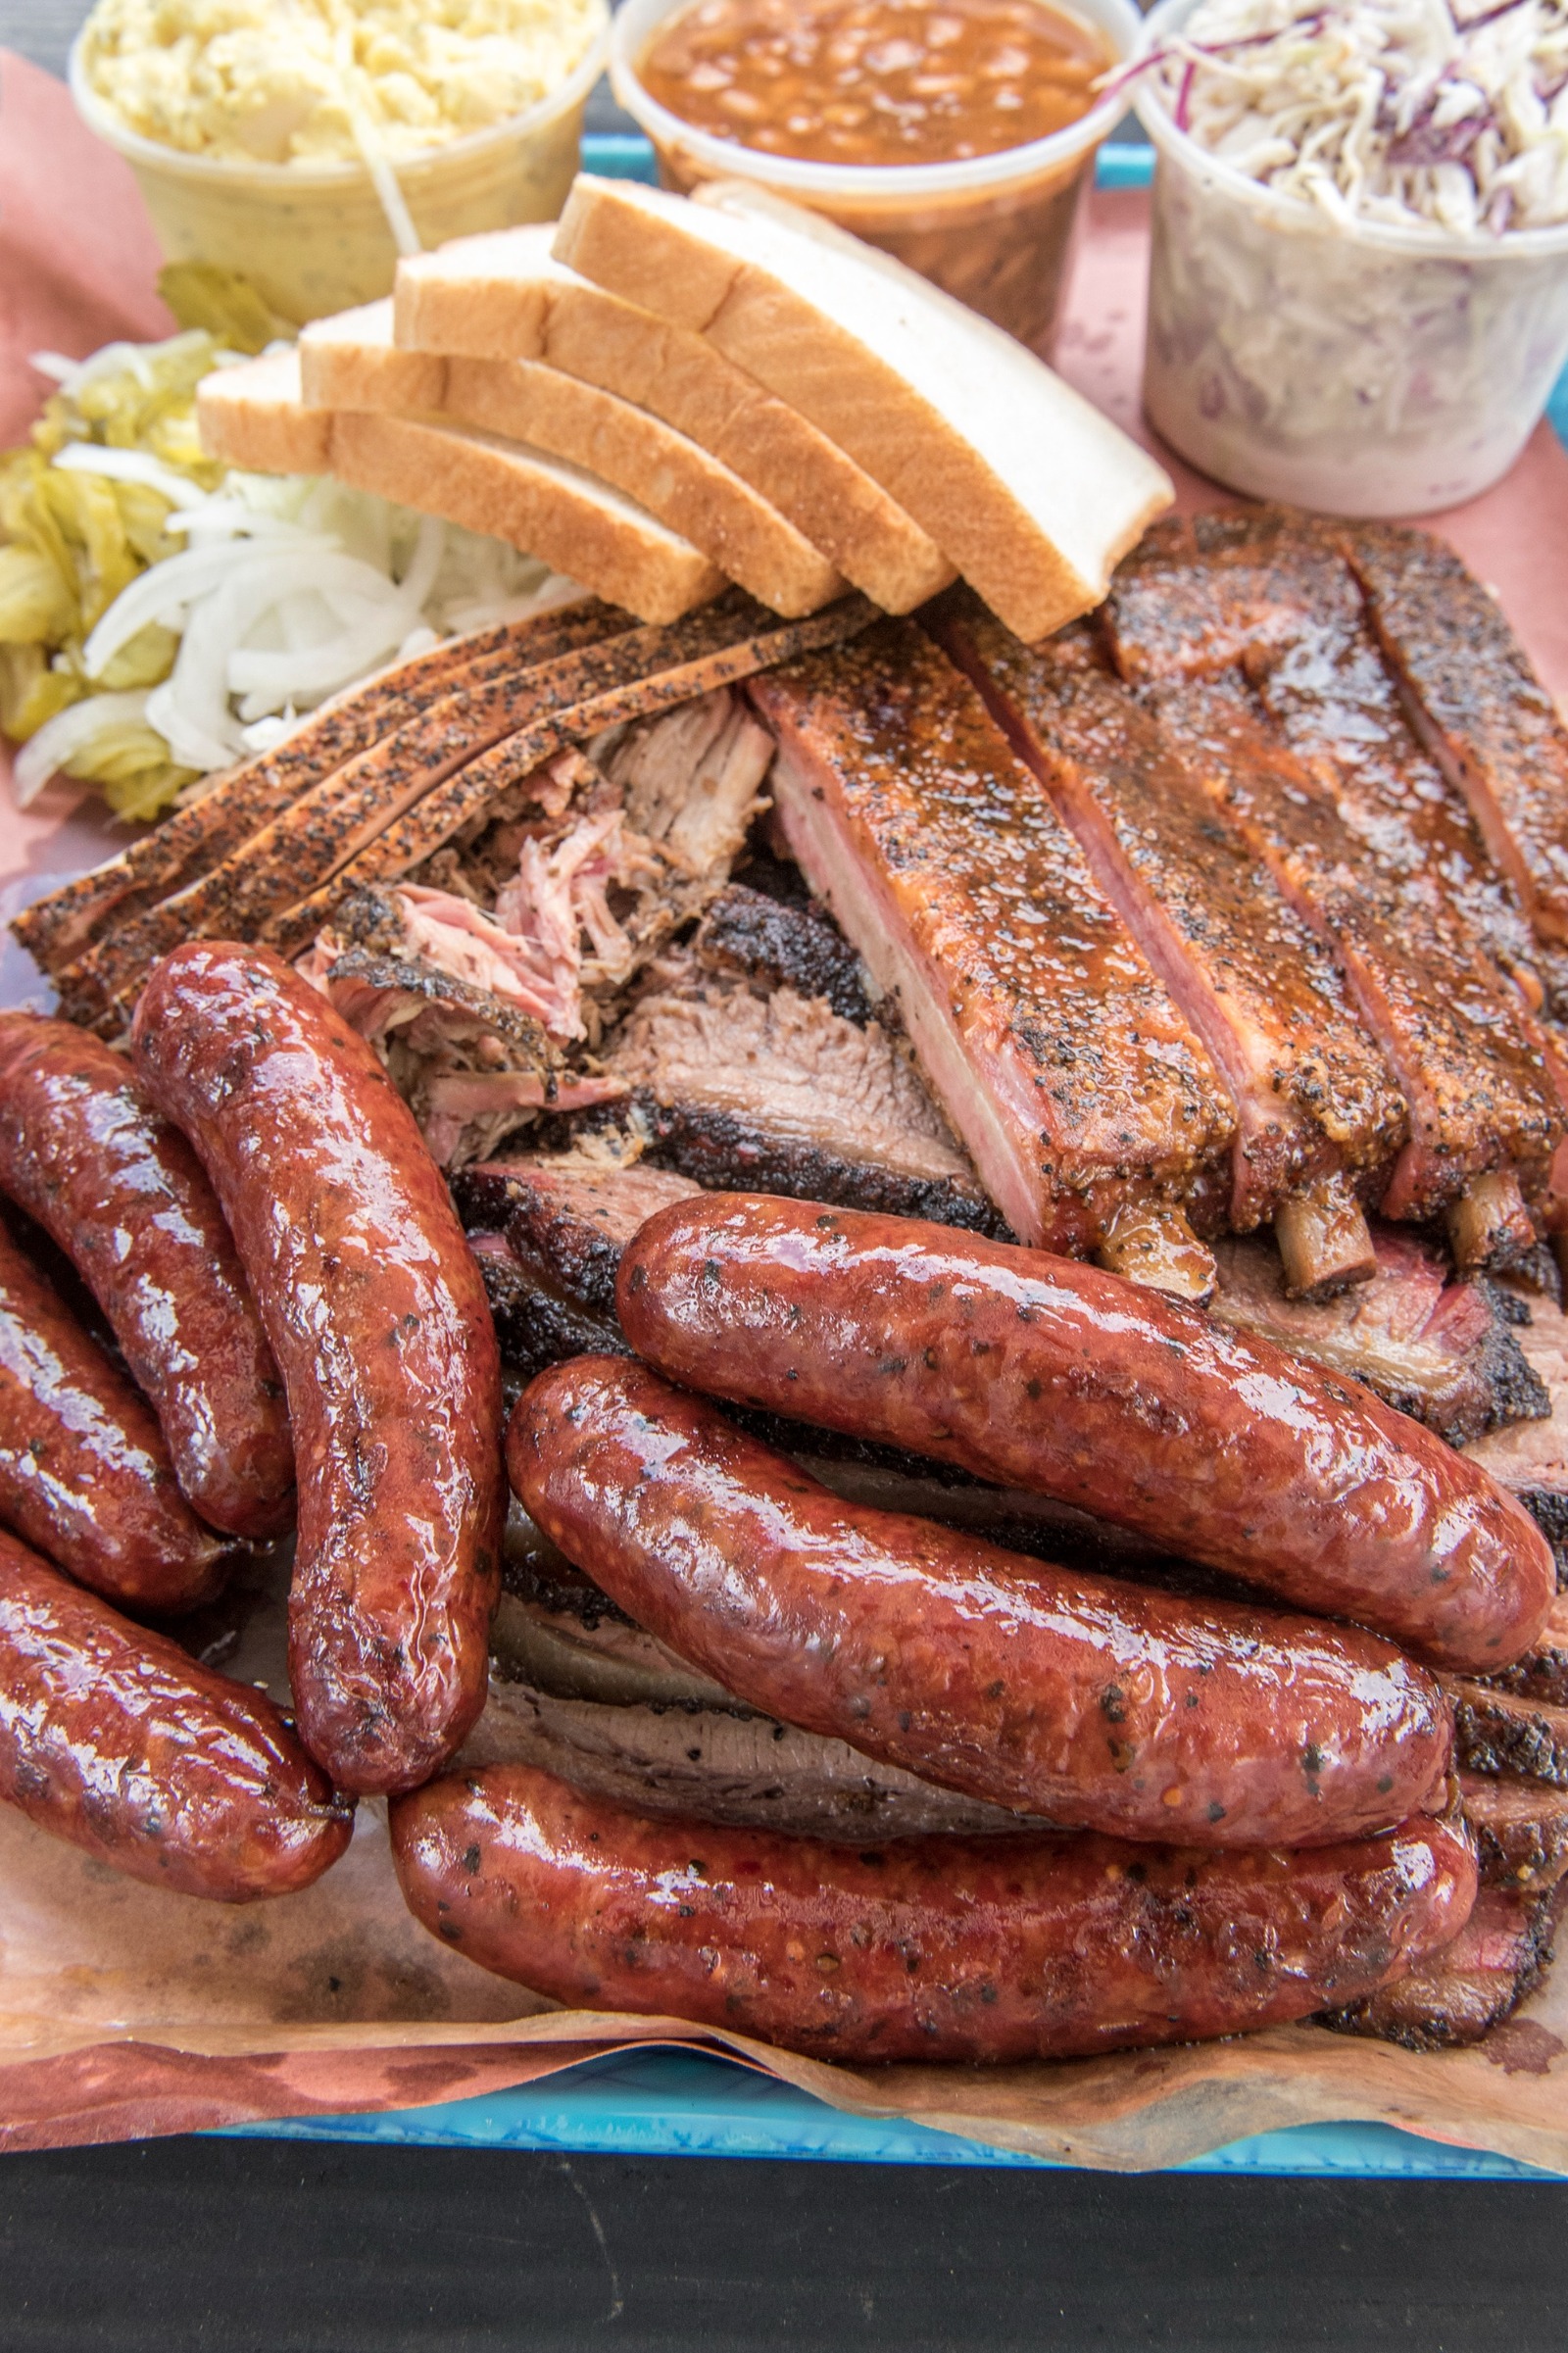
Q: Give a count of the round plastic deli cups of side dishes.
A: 3